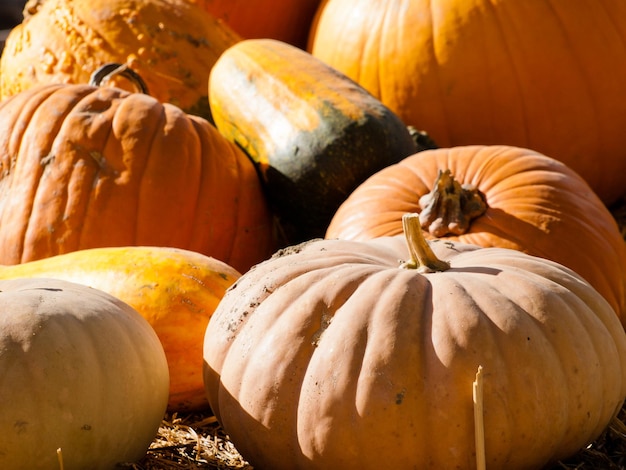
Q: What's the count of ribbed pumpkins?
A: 5